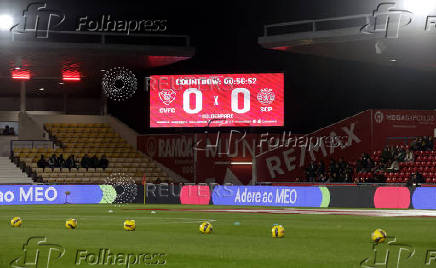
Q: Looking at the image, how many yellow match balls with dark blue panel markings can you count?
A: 6